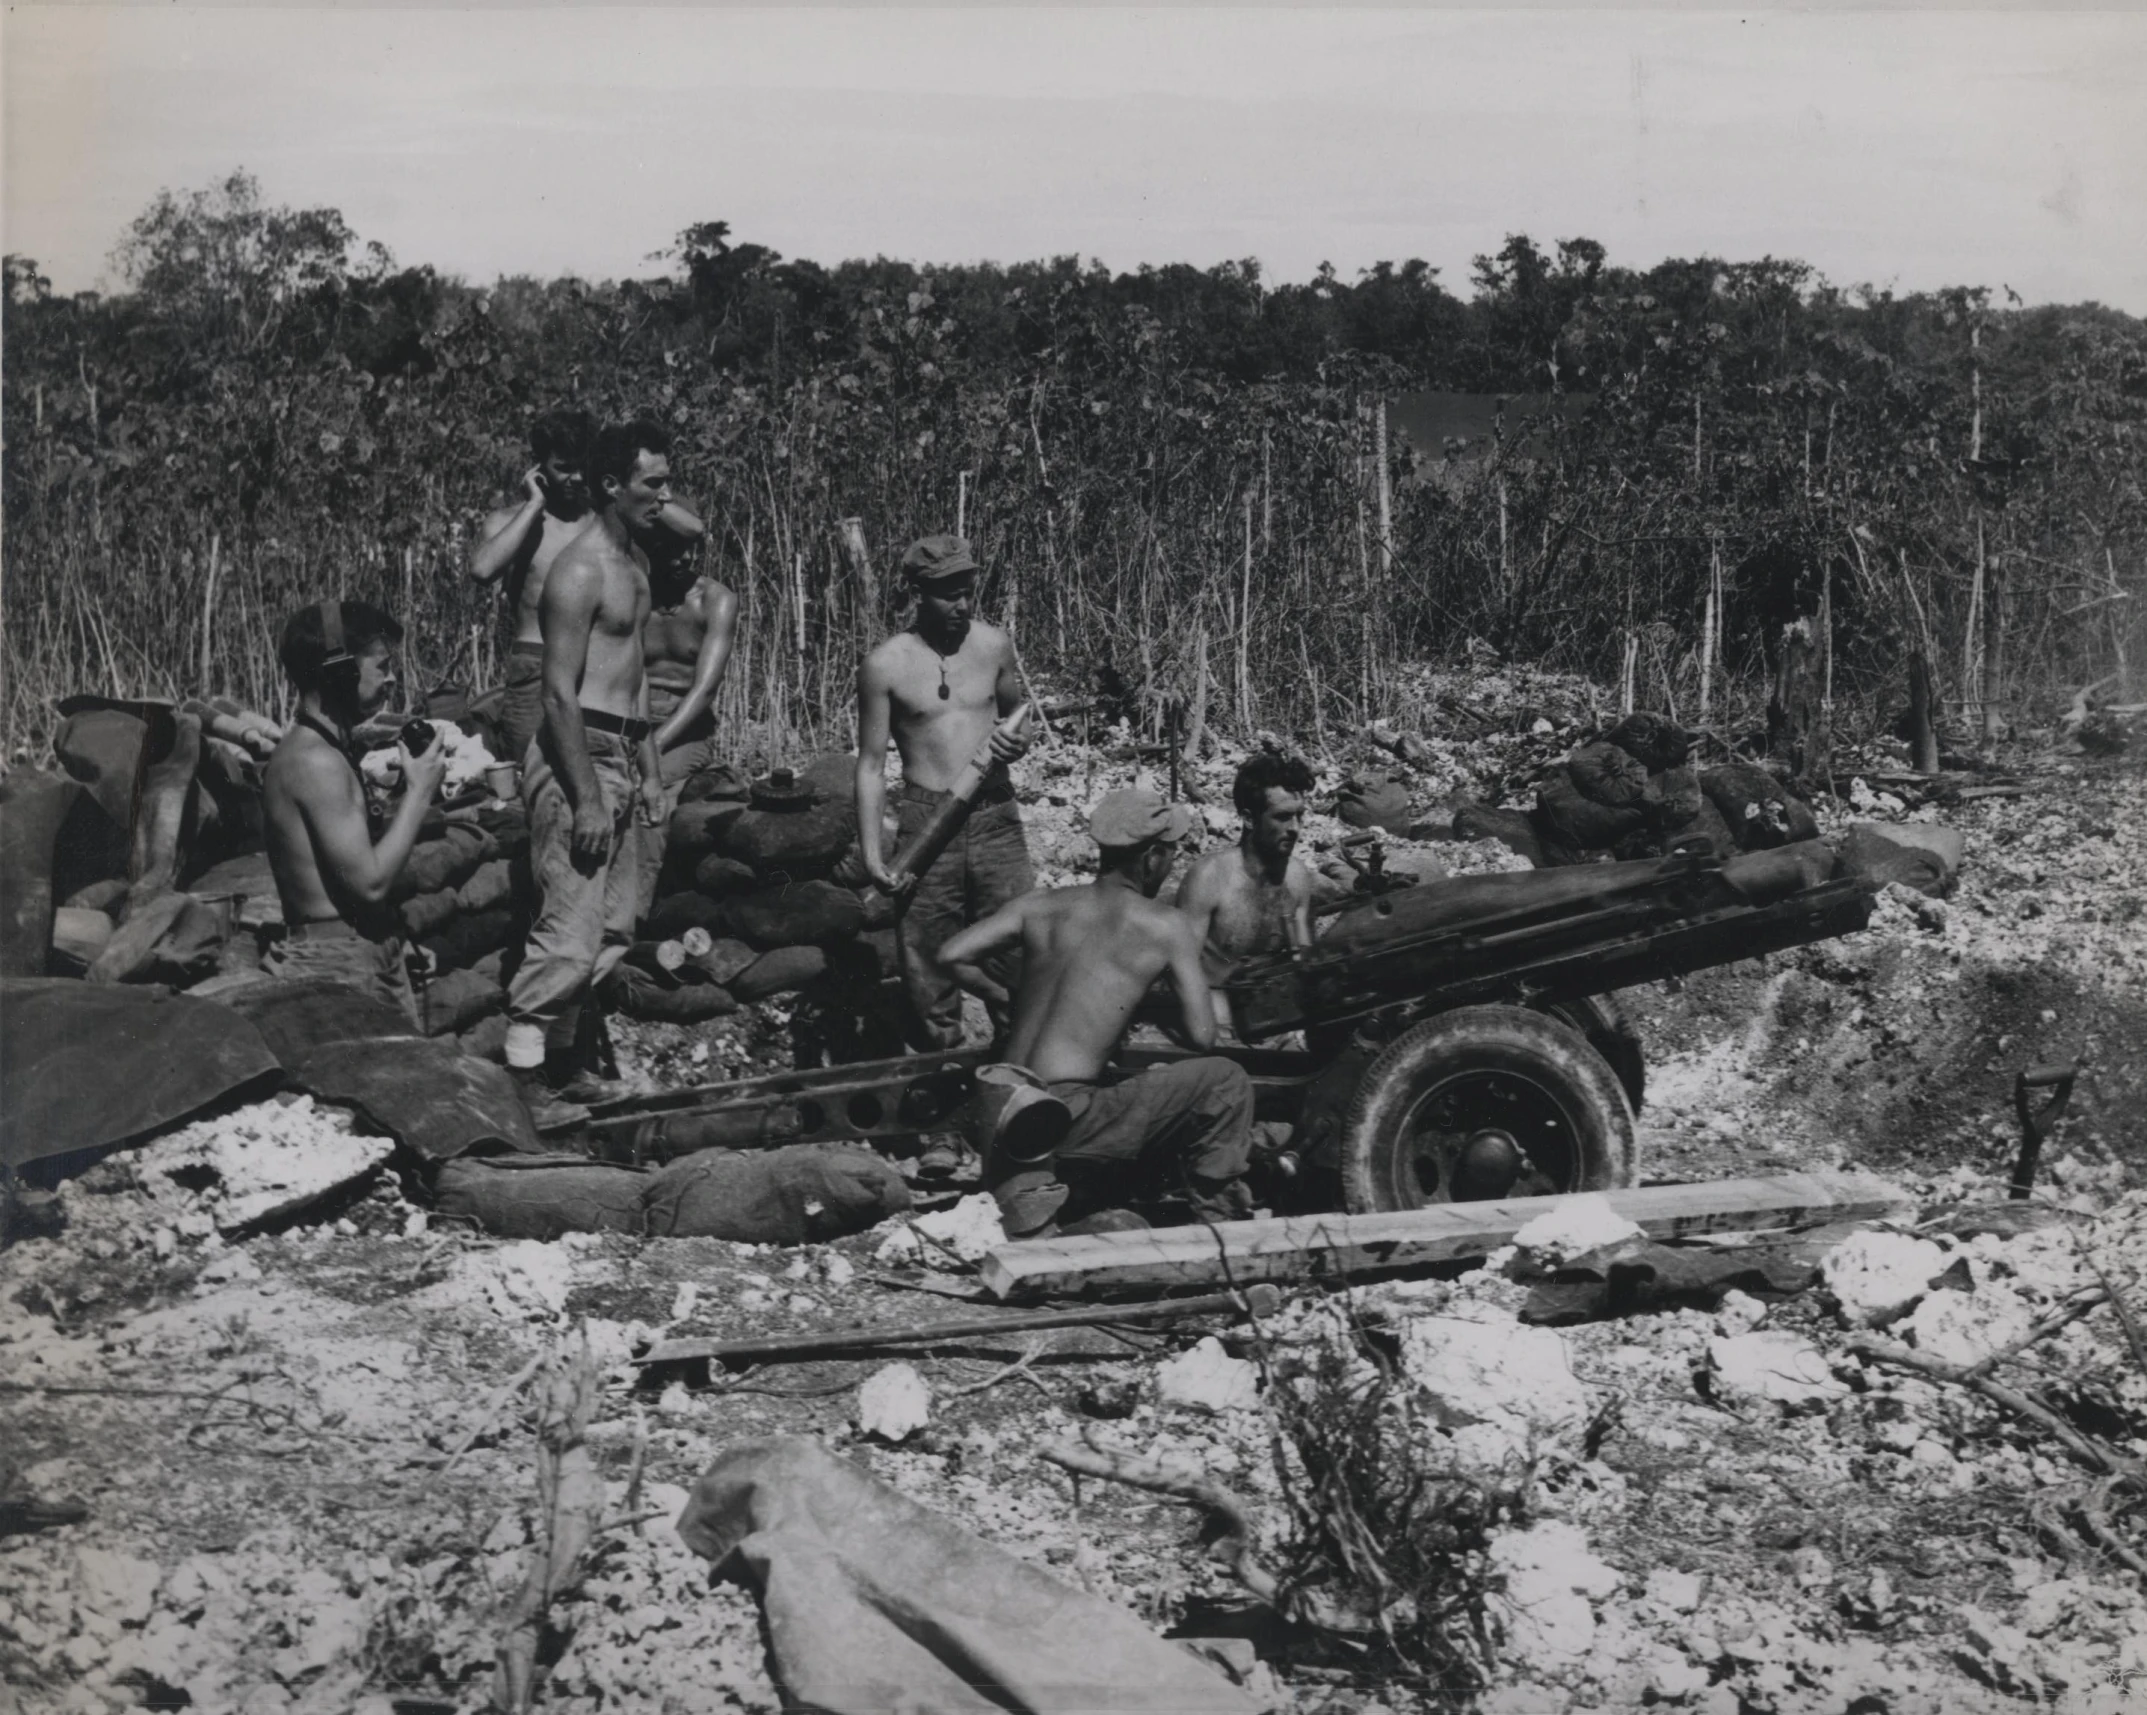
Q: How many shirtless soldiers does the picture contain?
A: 7